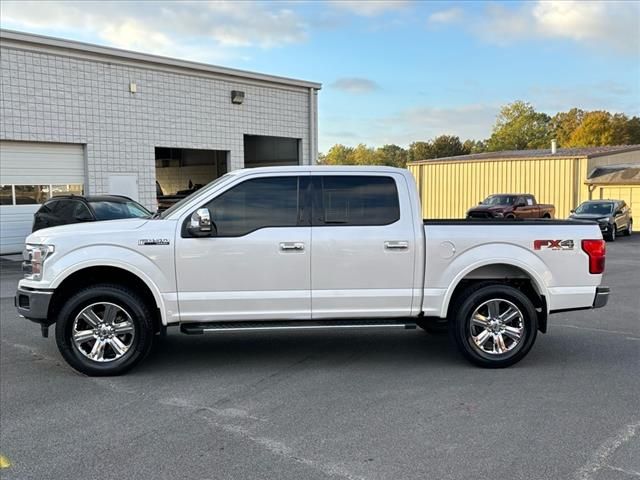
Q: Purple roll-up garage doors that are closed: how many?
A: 0